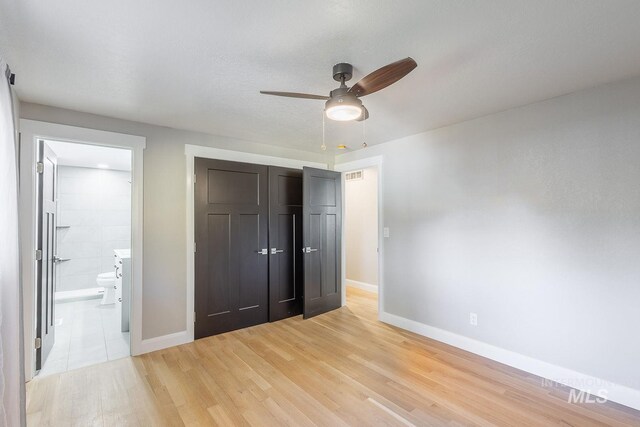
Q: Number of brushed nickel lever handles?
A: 4